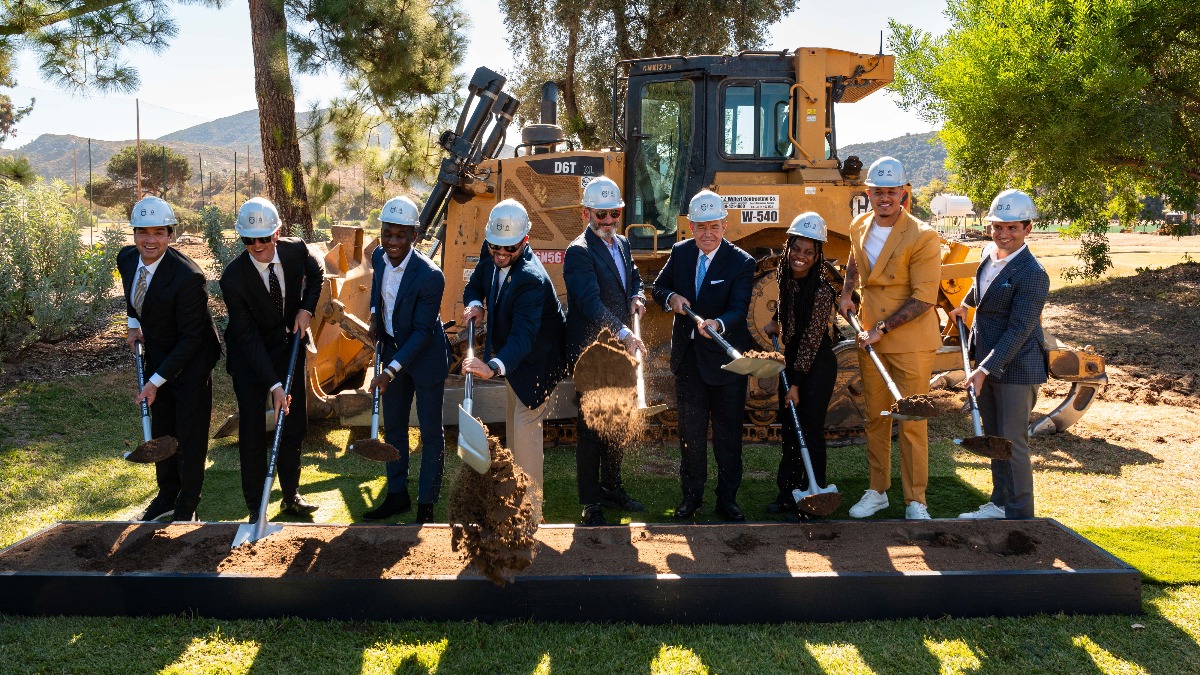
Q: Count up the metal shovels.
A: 9